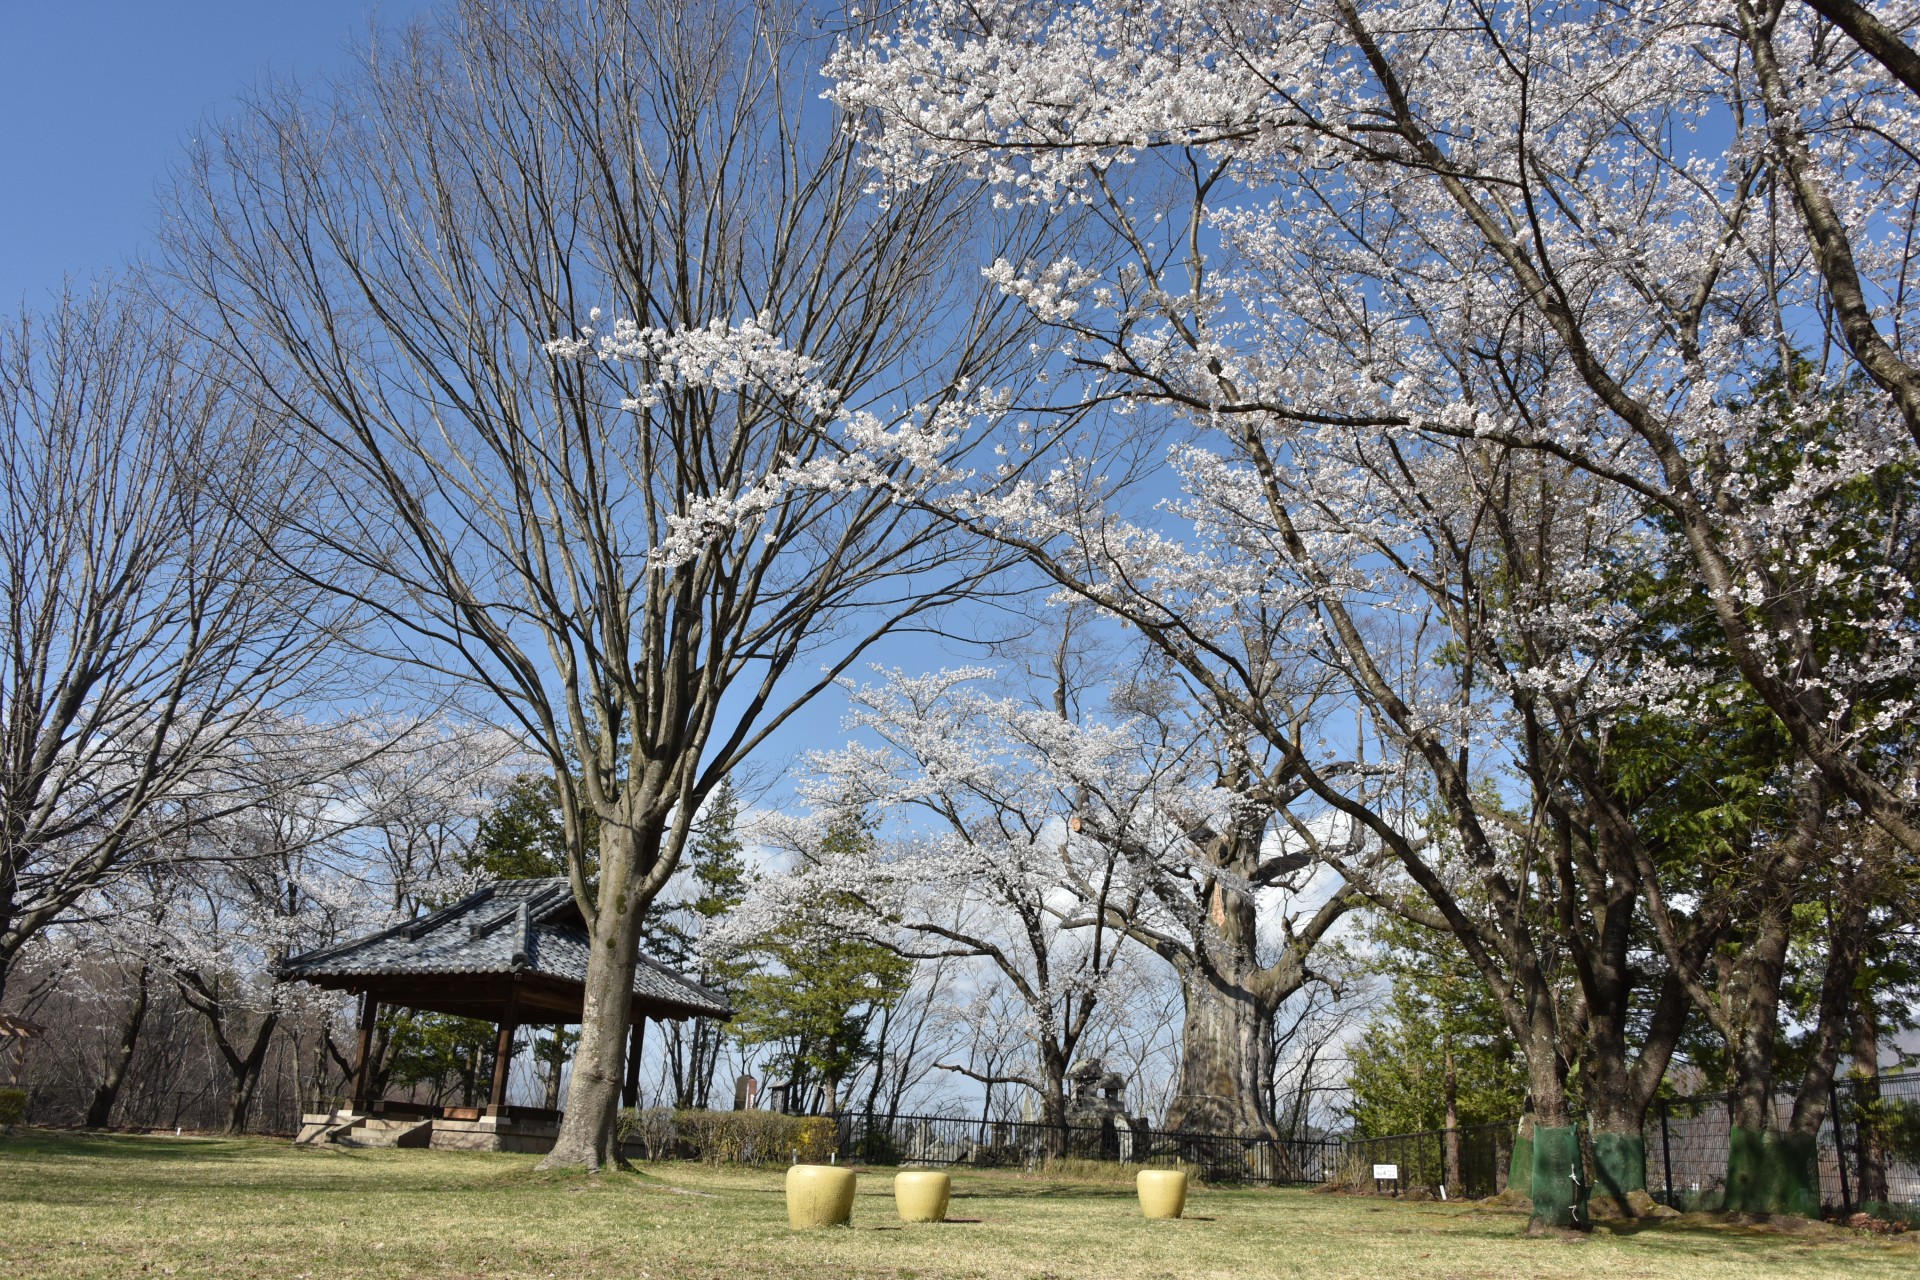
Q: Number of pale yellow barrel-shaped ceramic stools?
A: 3